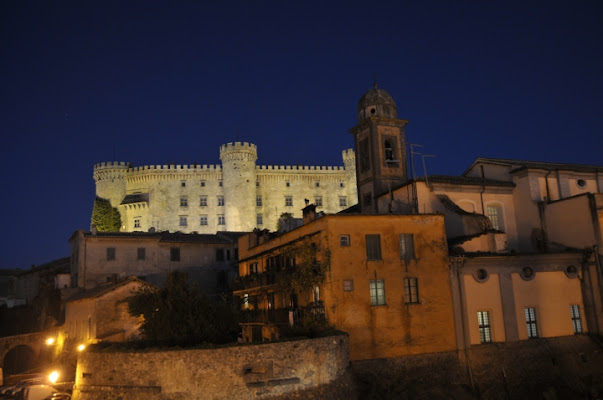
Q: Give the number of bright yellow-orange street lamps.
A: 3